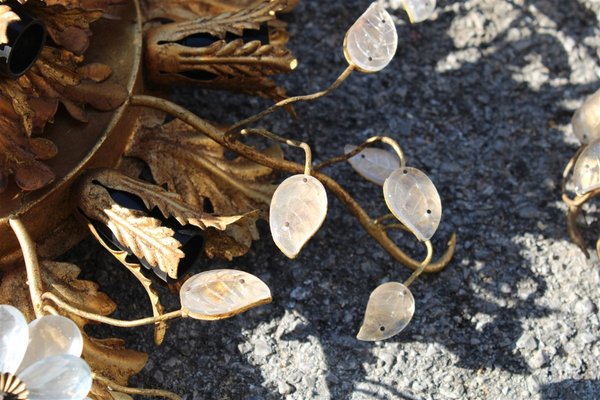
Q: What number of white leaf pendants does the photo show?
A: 9